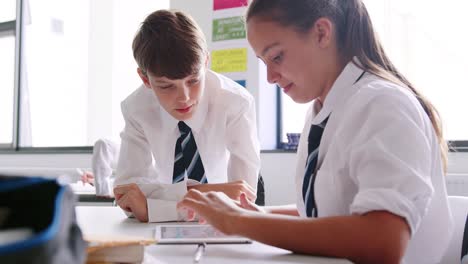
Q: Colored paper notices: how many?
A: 4